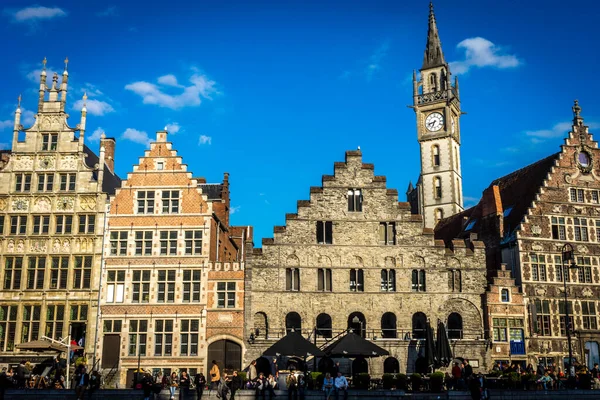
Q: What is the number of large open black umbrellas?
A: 2